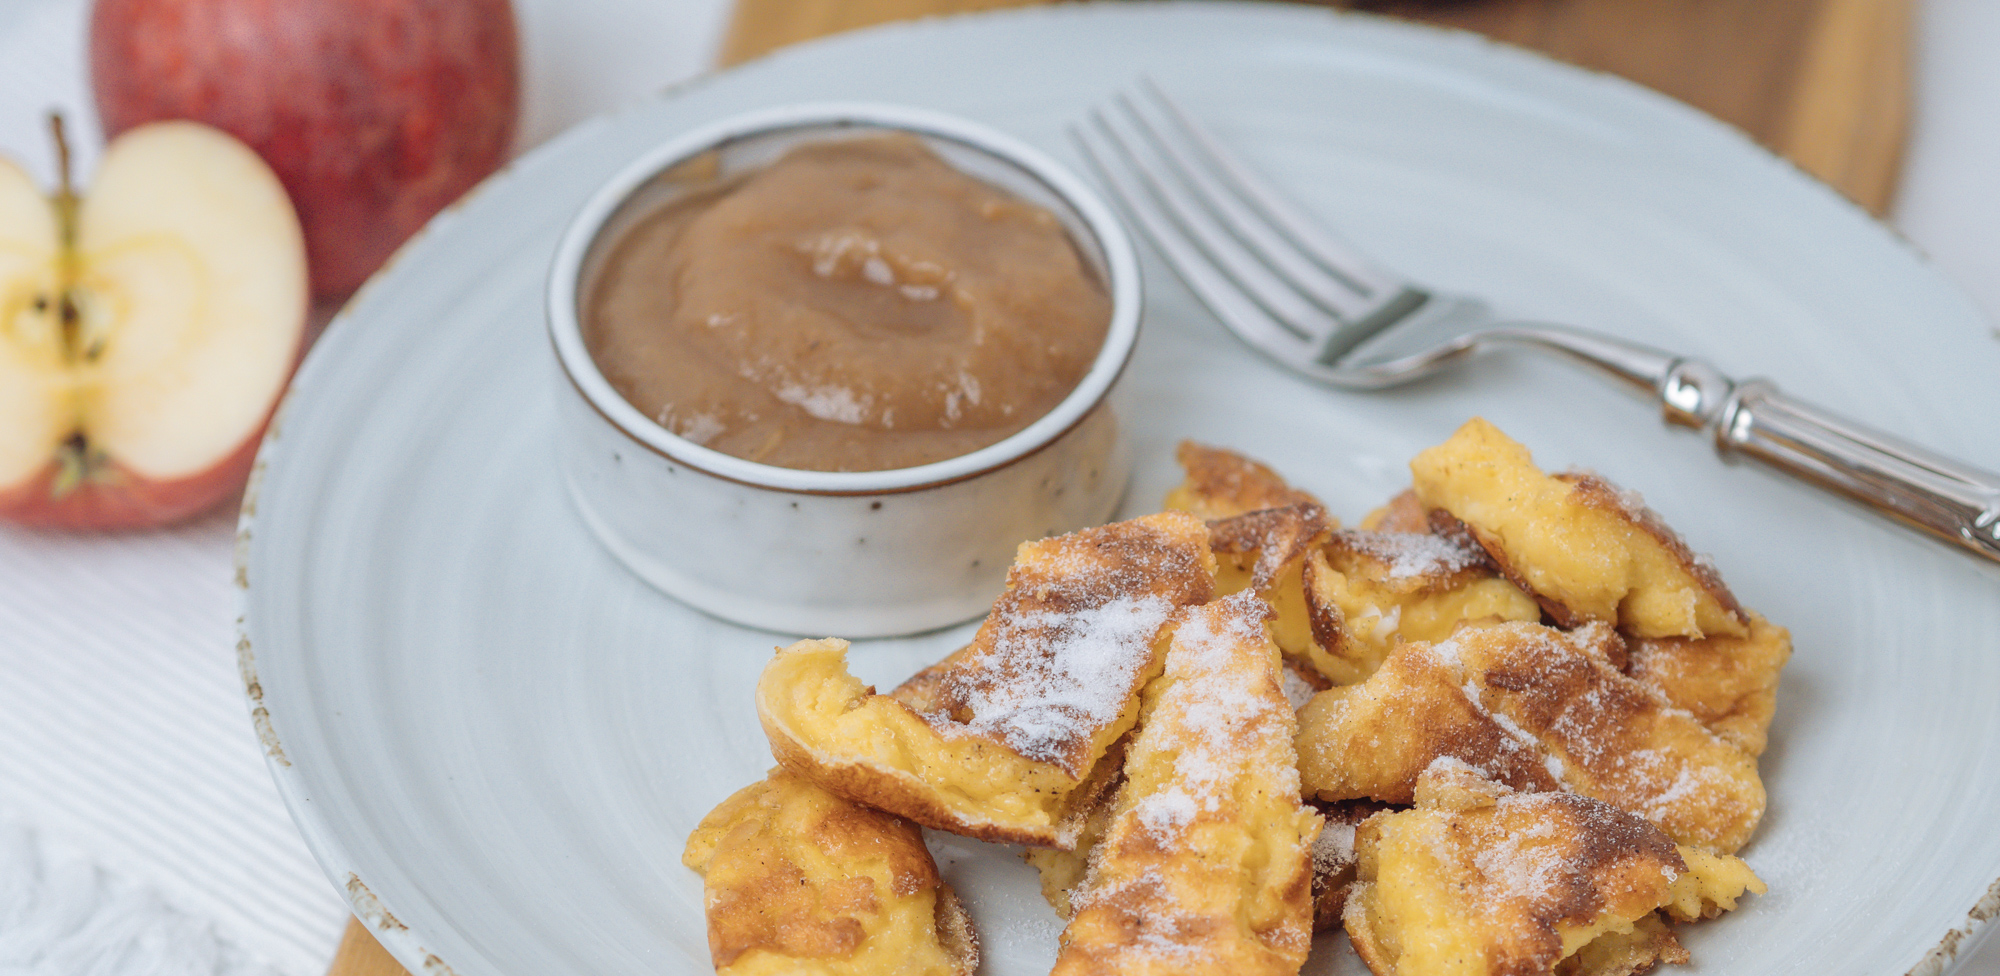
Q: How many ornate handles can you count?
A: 1